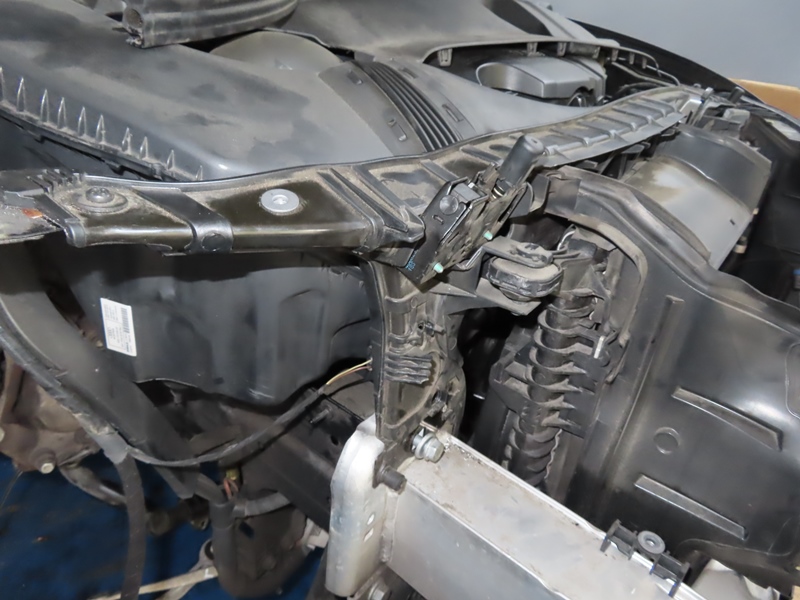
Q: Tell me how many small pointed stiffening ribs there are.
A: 10